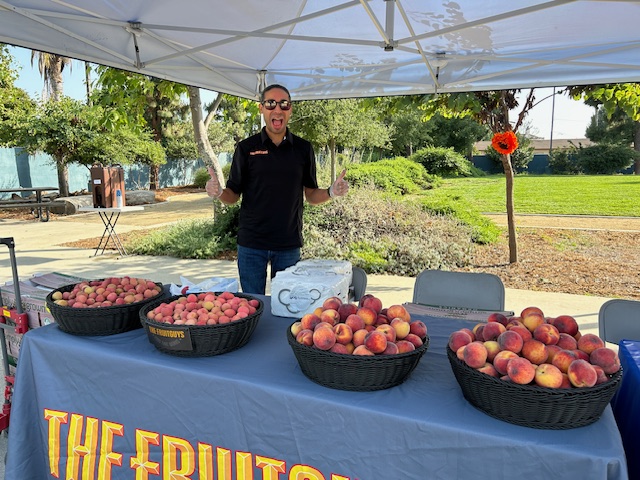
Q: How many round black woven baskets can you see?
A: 4